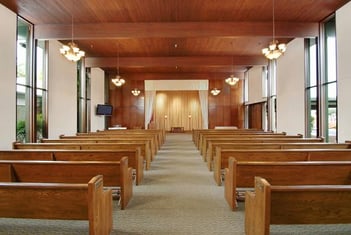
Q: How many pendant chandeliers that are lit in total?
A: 6